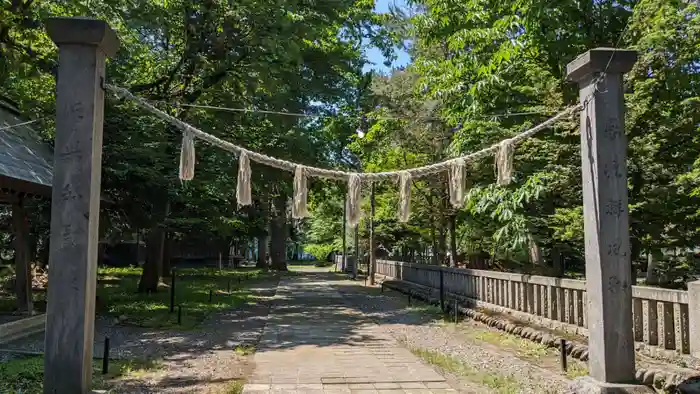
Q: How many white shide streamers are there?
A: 7